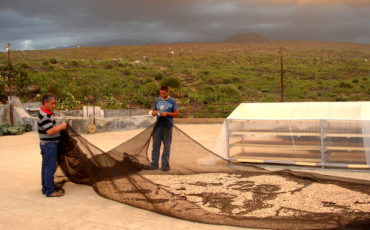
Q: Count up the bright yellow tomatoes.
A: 0